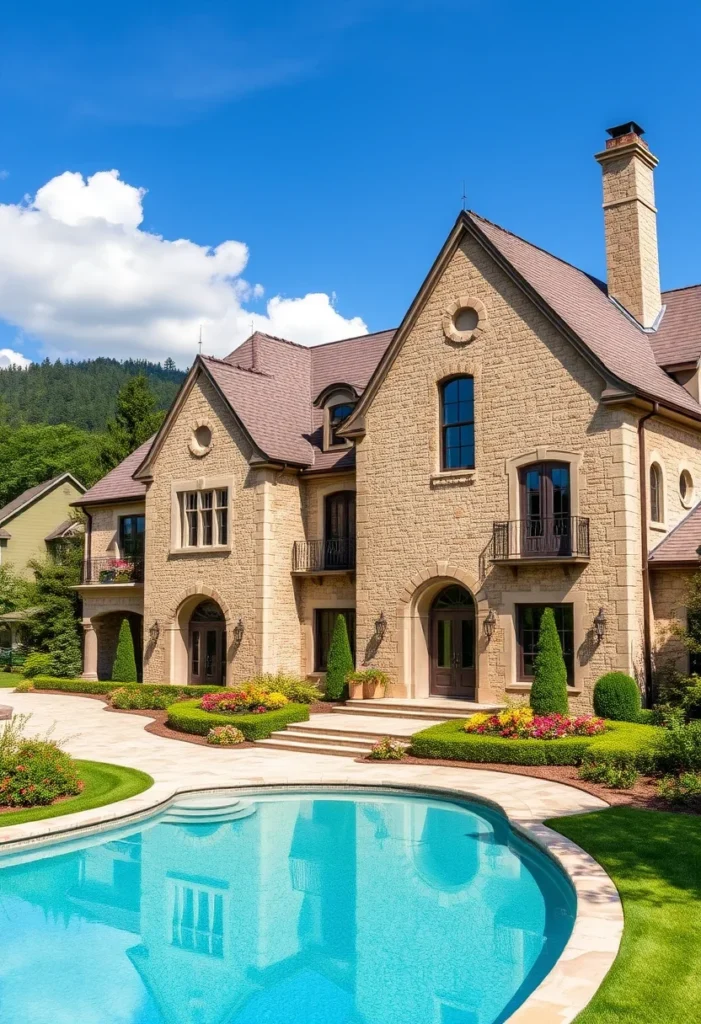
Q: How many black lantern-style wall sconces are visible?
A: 5